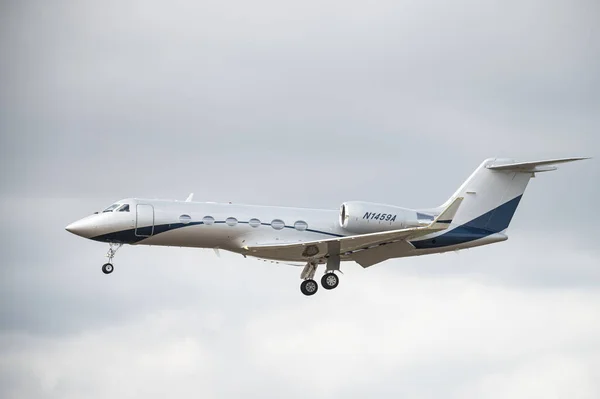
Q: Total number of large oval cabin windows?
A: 6